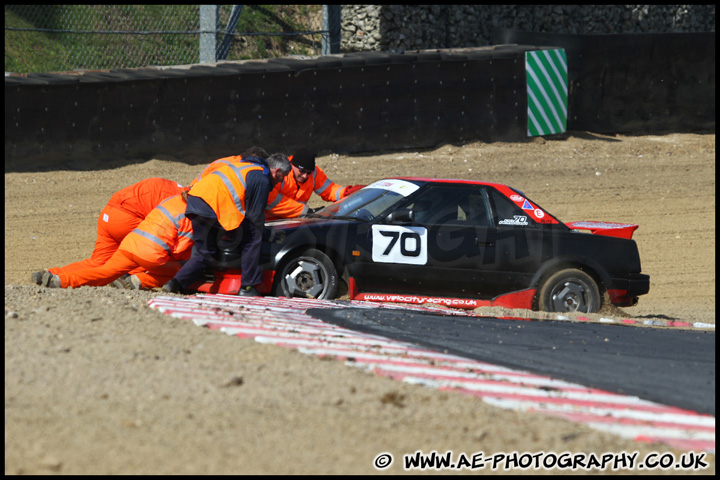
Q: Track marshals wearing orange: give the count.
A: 5